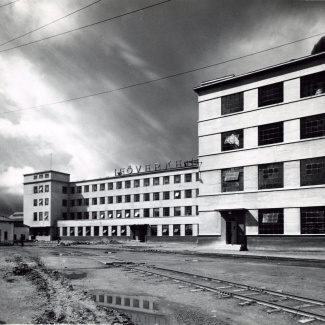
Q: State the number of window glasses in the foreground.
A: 11